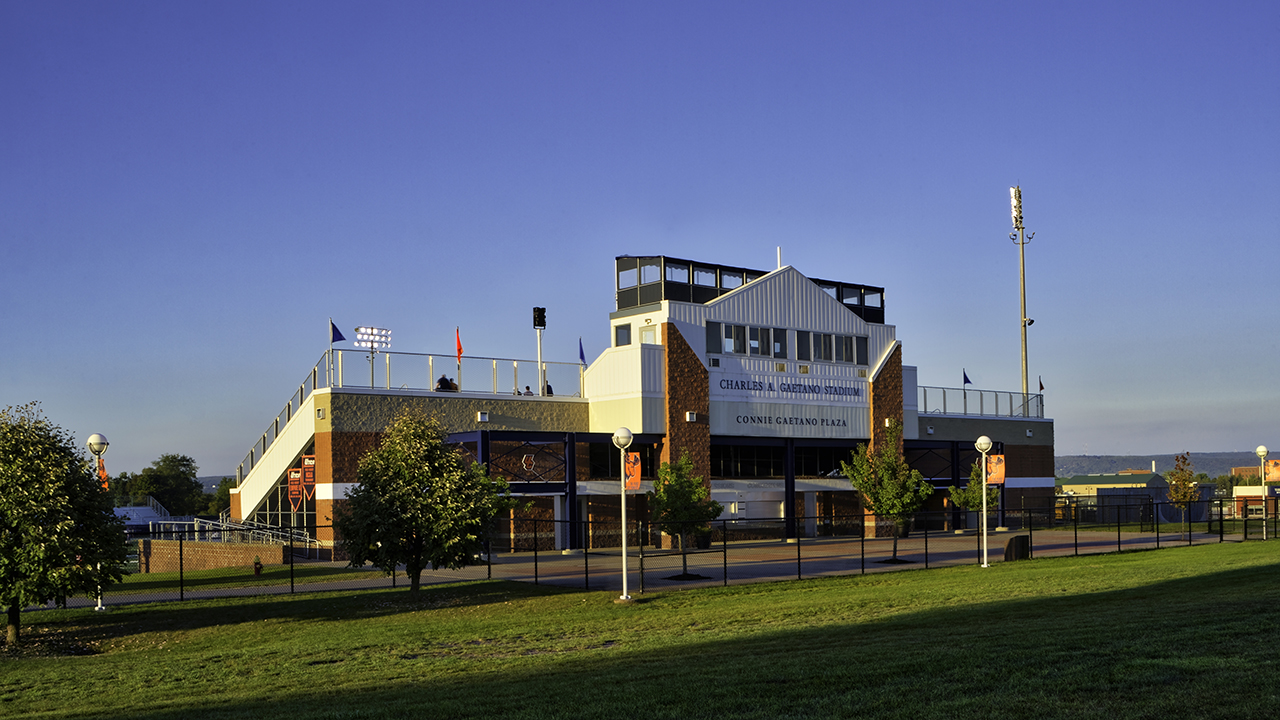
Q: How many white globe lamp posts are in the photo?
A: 4